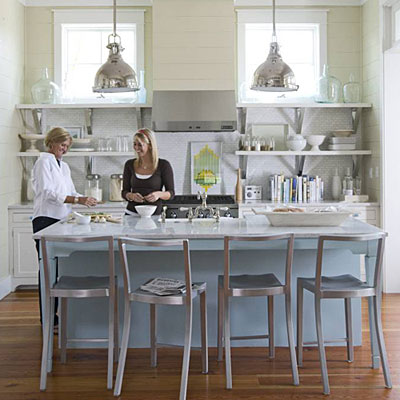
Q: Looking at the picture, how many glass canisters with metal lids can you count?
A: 2